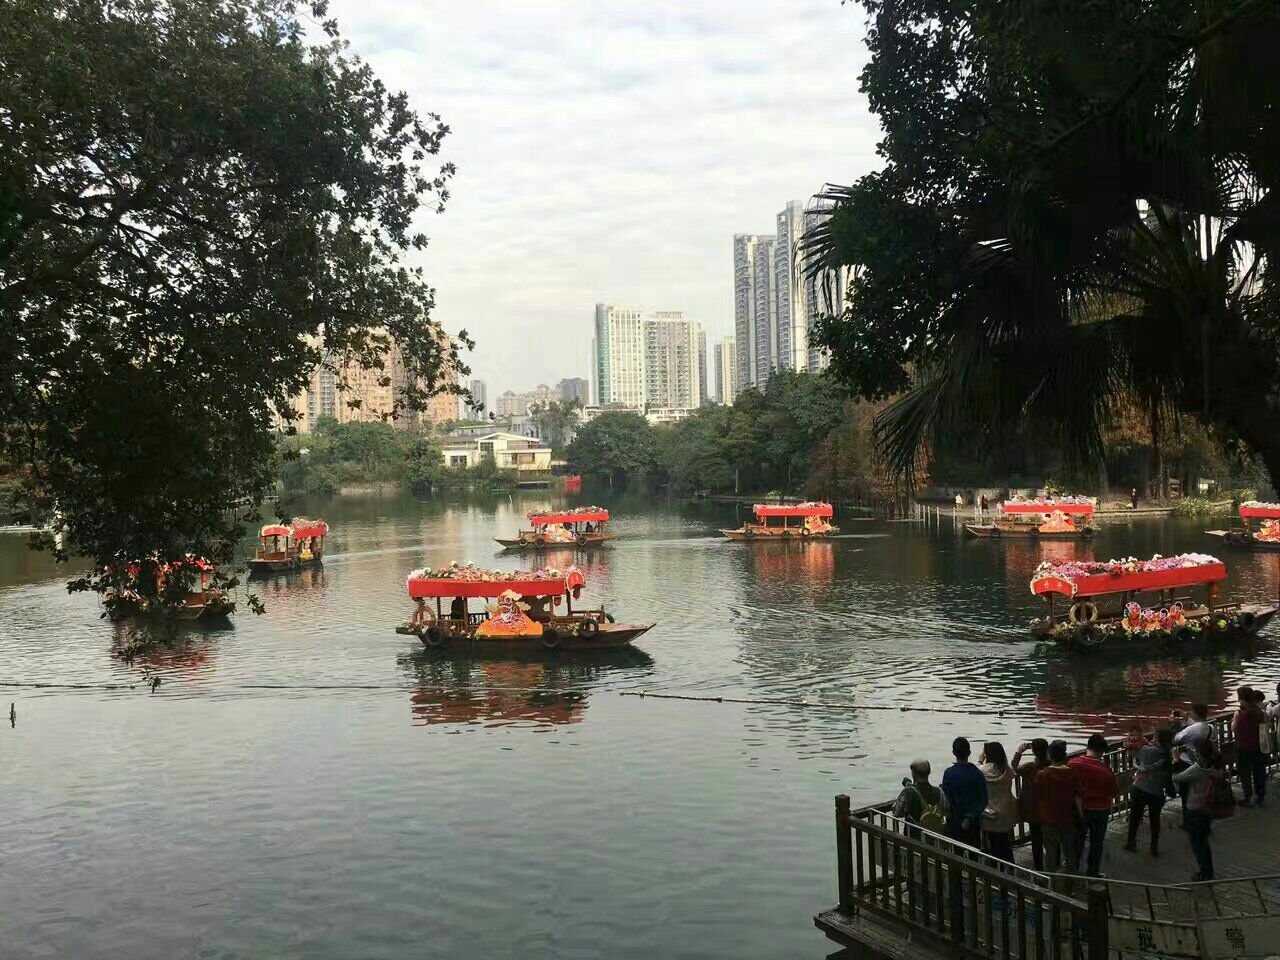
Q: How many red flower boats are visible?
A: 8